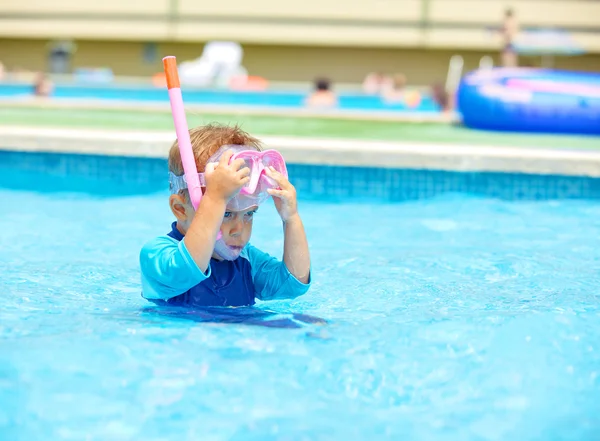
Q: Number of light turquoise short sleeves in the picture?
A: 2